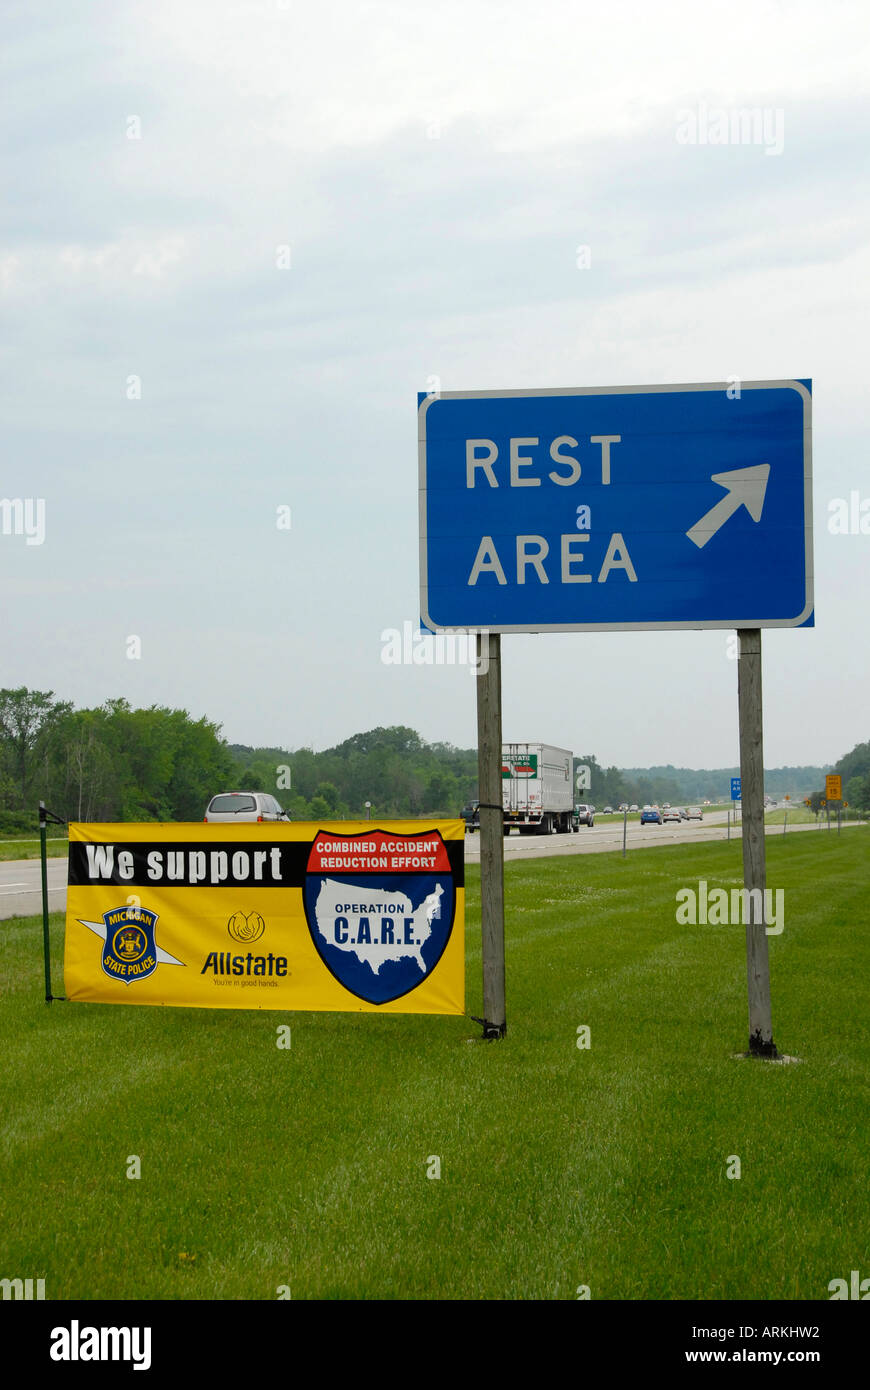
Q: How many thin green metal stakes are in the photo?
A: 1